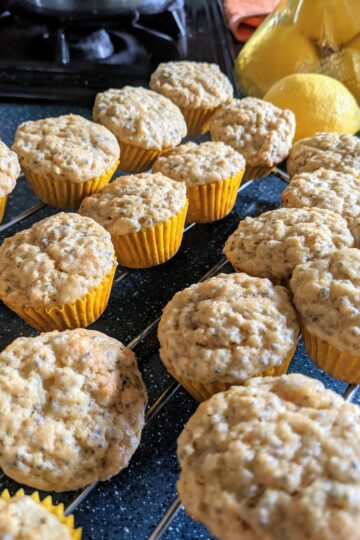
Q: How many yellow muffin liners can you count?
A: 11